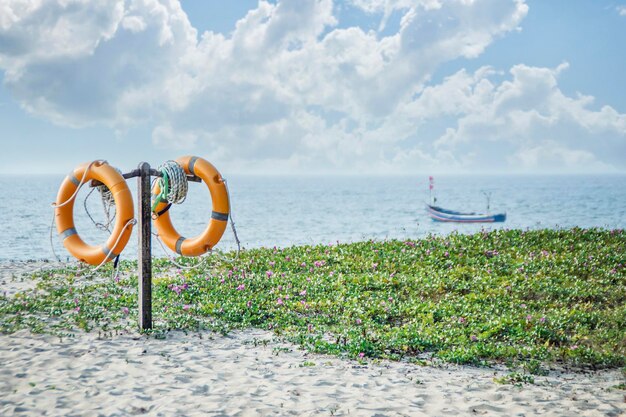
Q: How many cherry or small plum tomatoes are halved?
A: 0